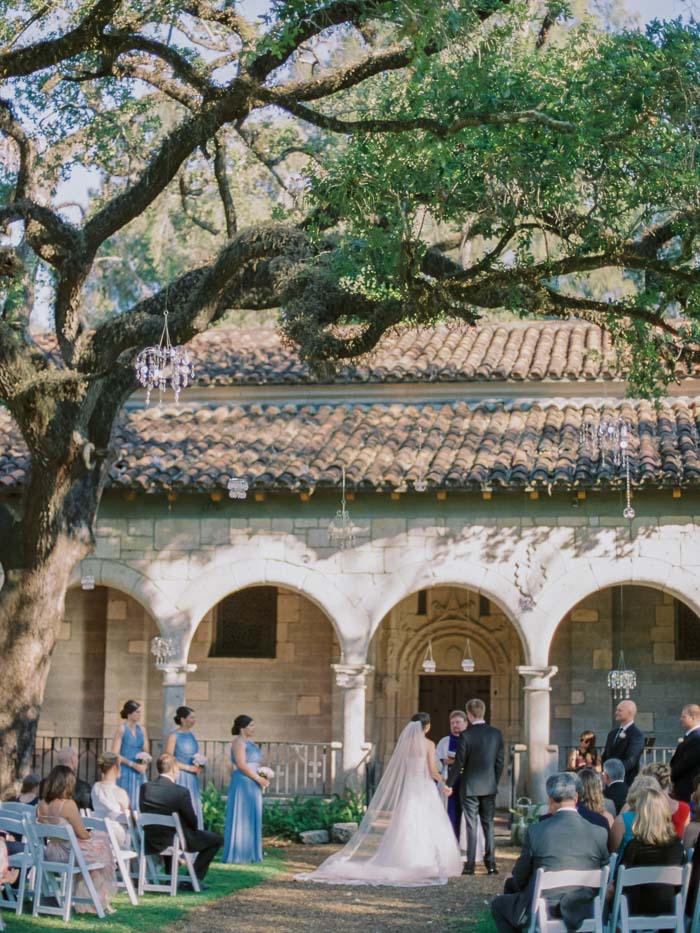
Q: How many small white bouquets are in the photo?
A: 3